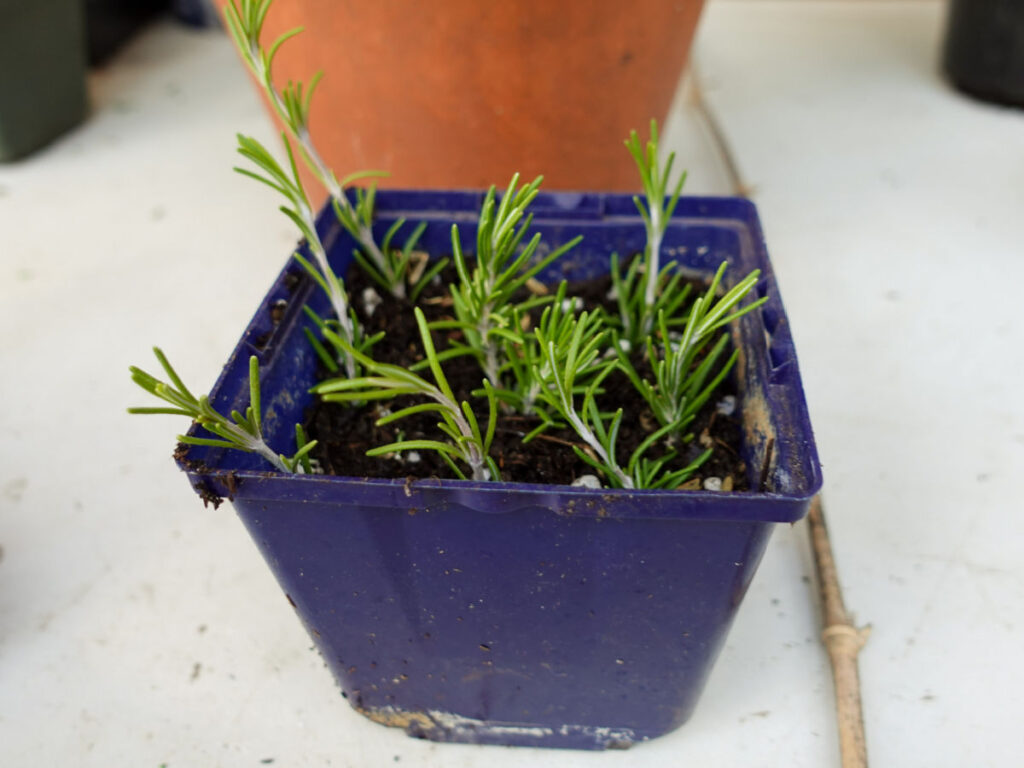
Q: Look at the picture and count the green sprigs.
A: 9